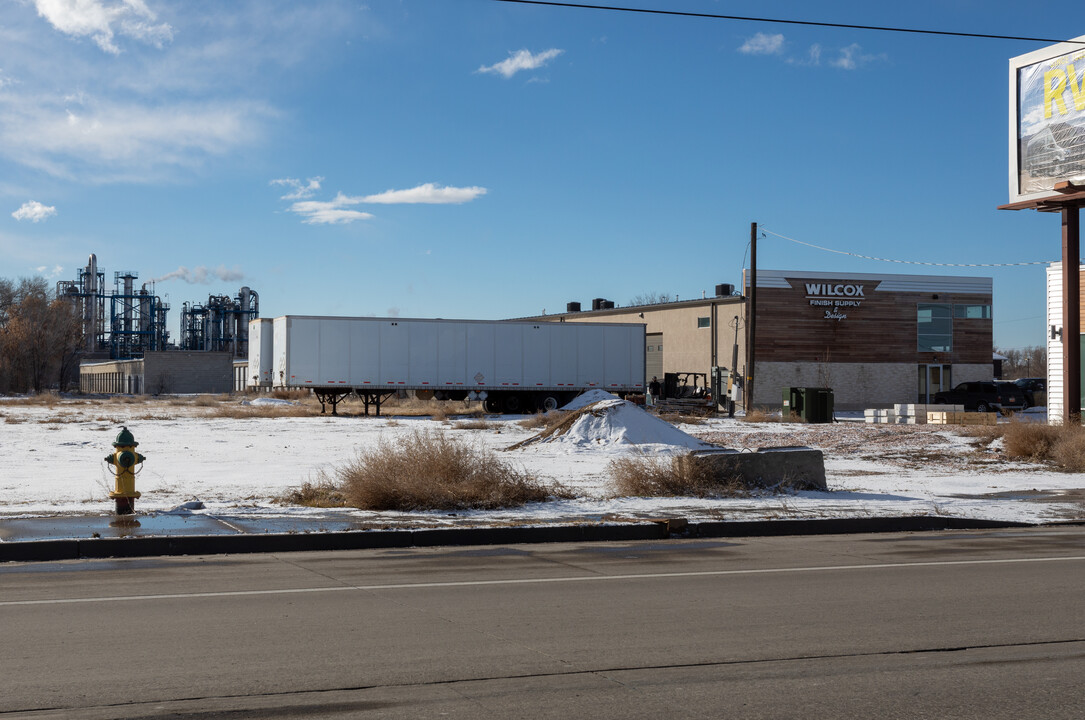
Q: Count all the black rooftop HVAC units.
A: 4